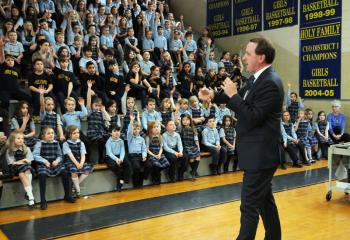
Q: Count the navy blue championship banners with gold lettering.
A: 5